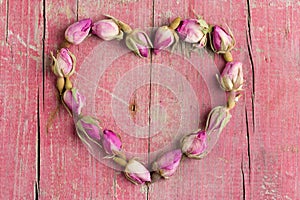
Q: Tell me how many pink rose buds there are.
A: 15